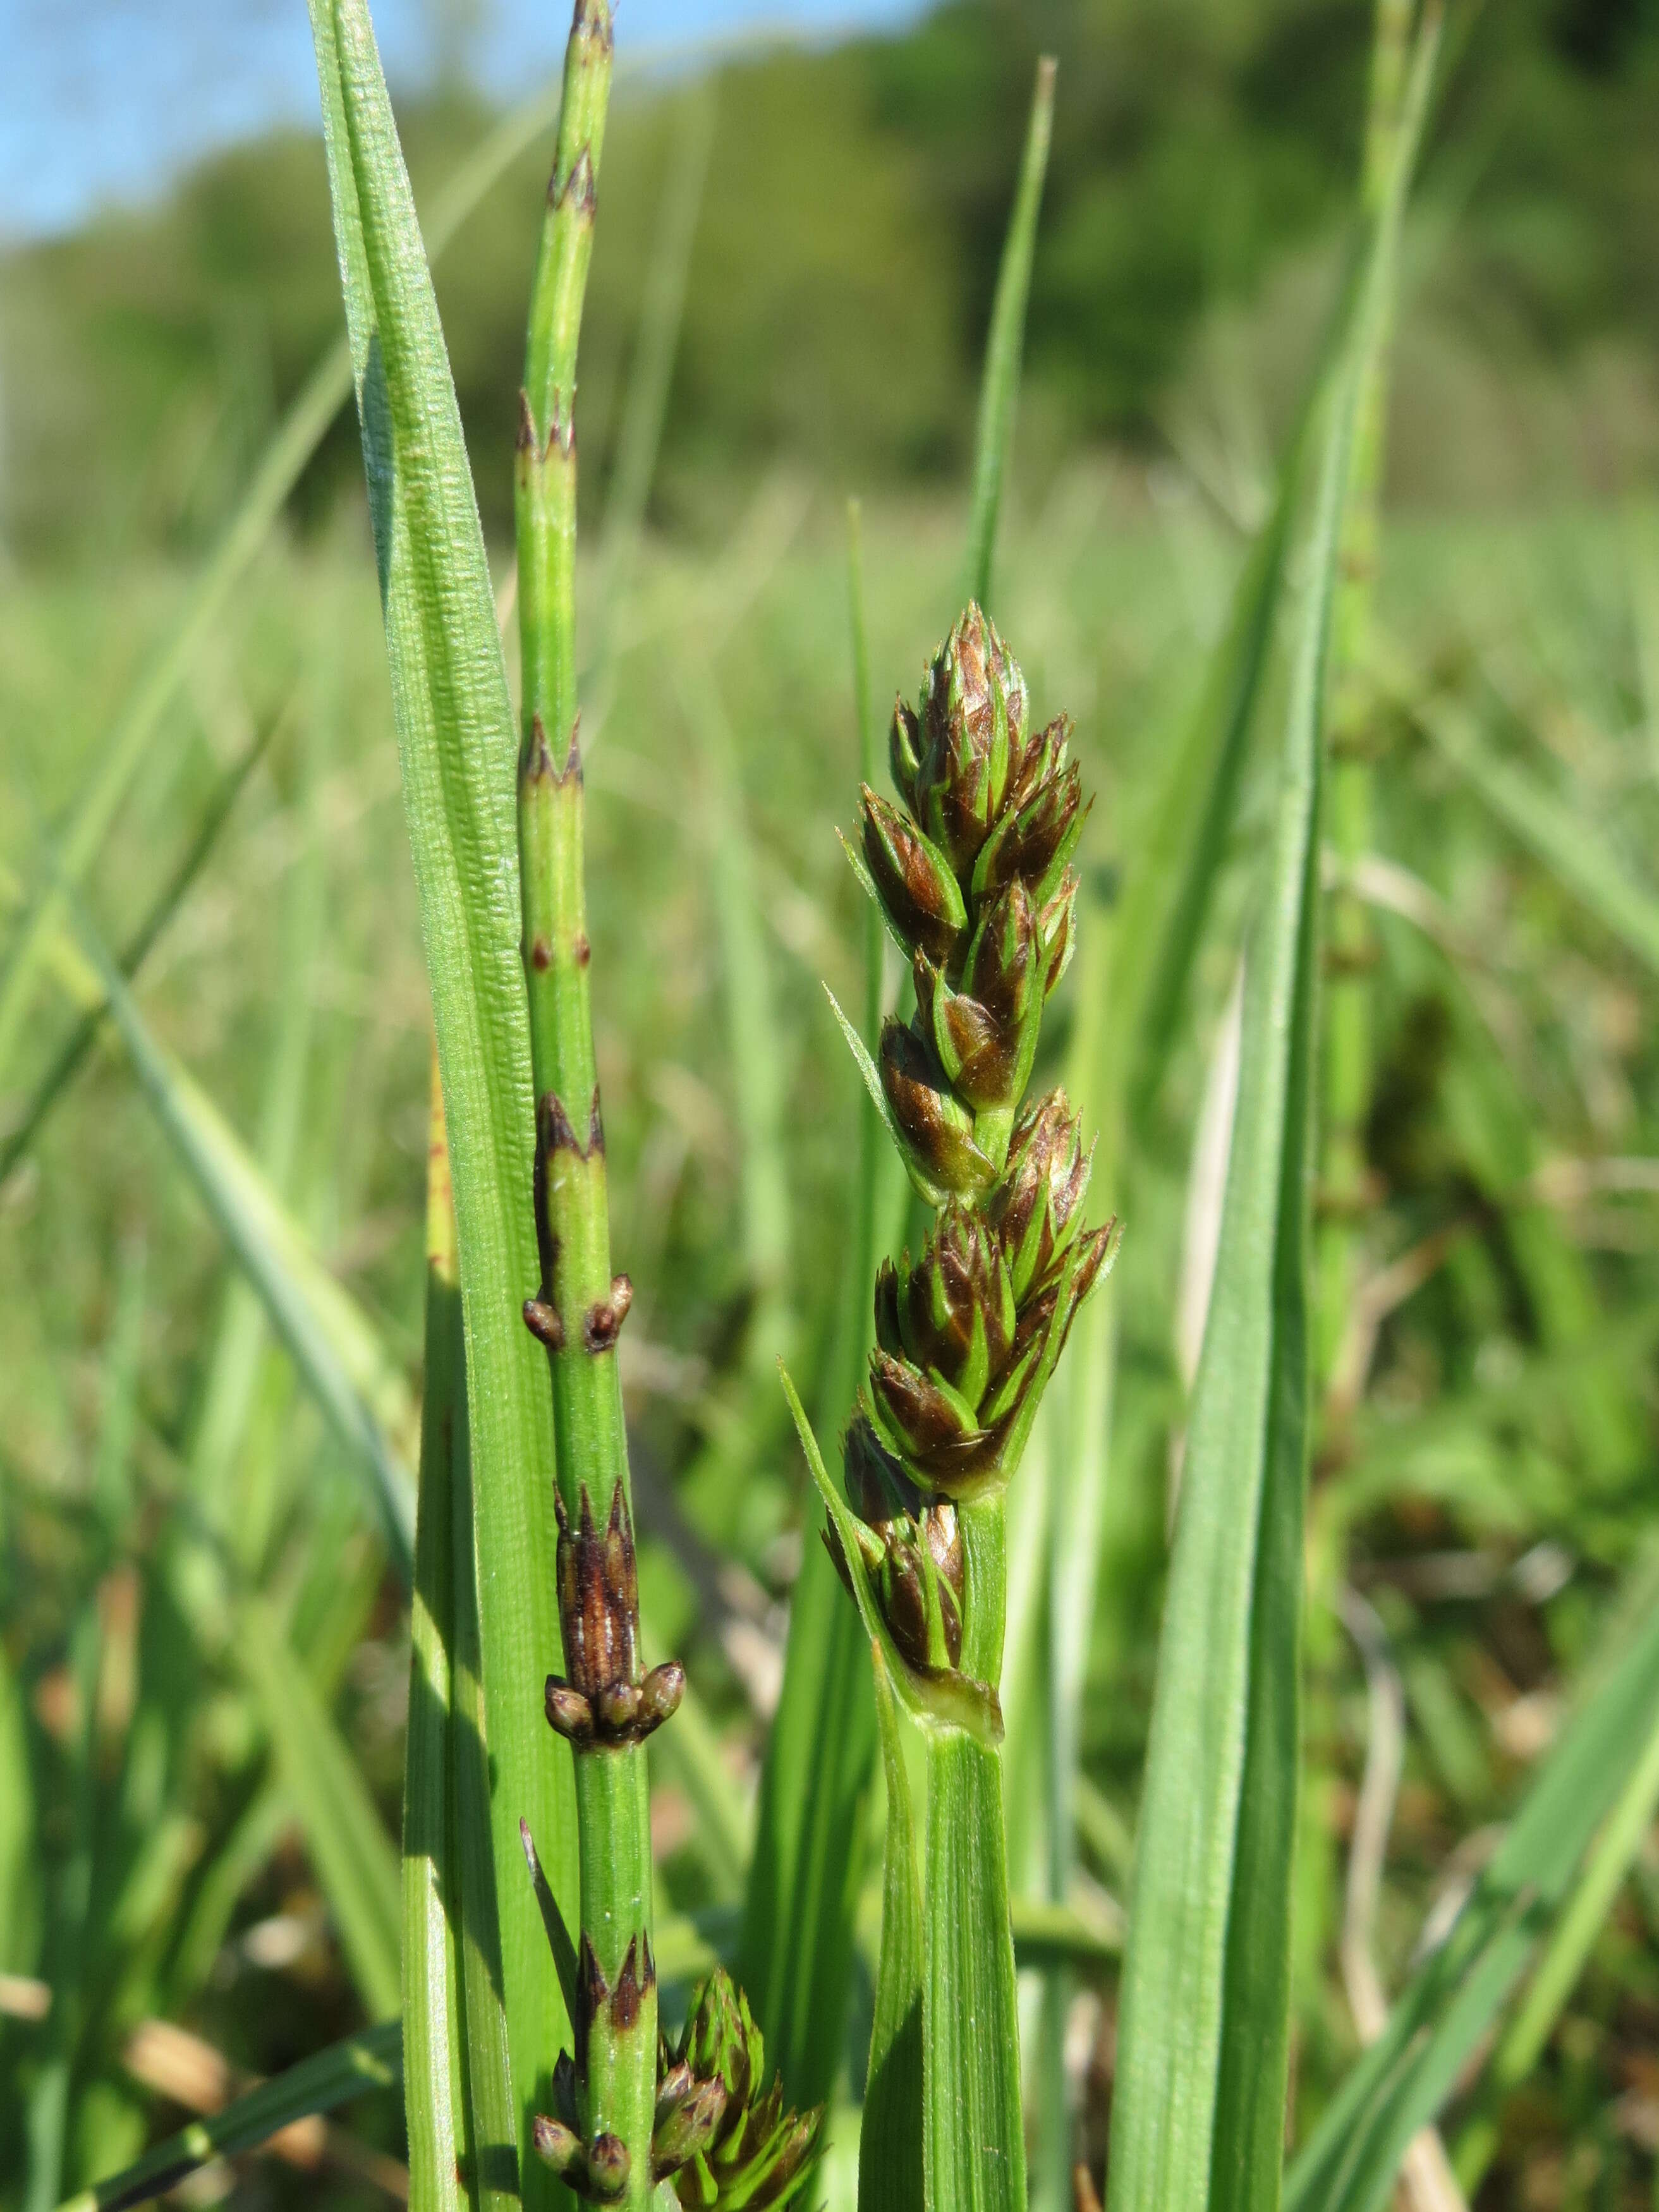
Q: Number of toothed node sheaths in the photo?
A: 7